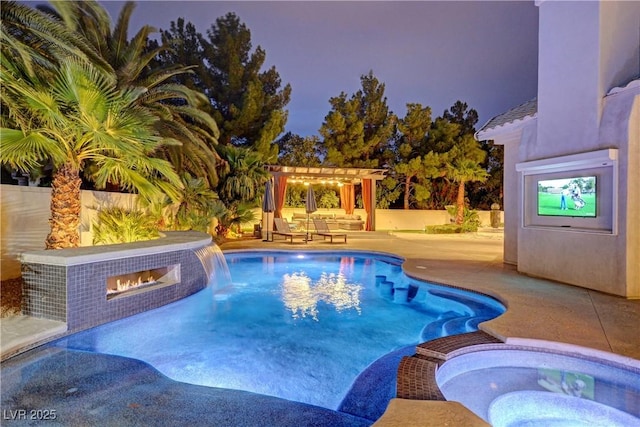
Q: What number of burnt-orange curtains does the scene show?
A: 3